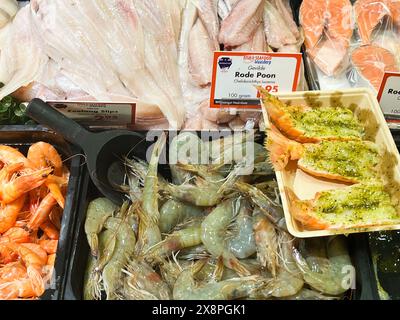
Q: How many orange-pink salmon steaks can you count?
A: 3